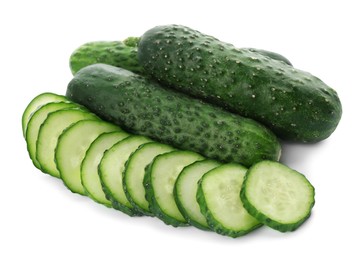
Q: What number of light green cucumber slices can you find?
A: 11